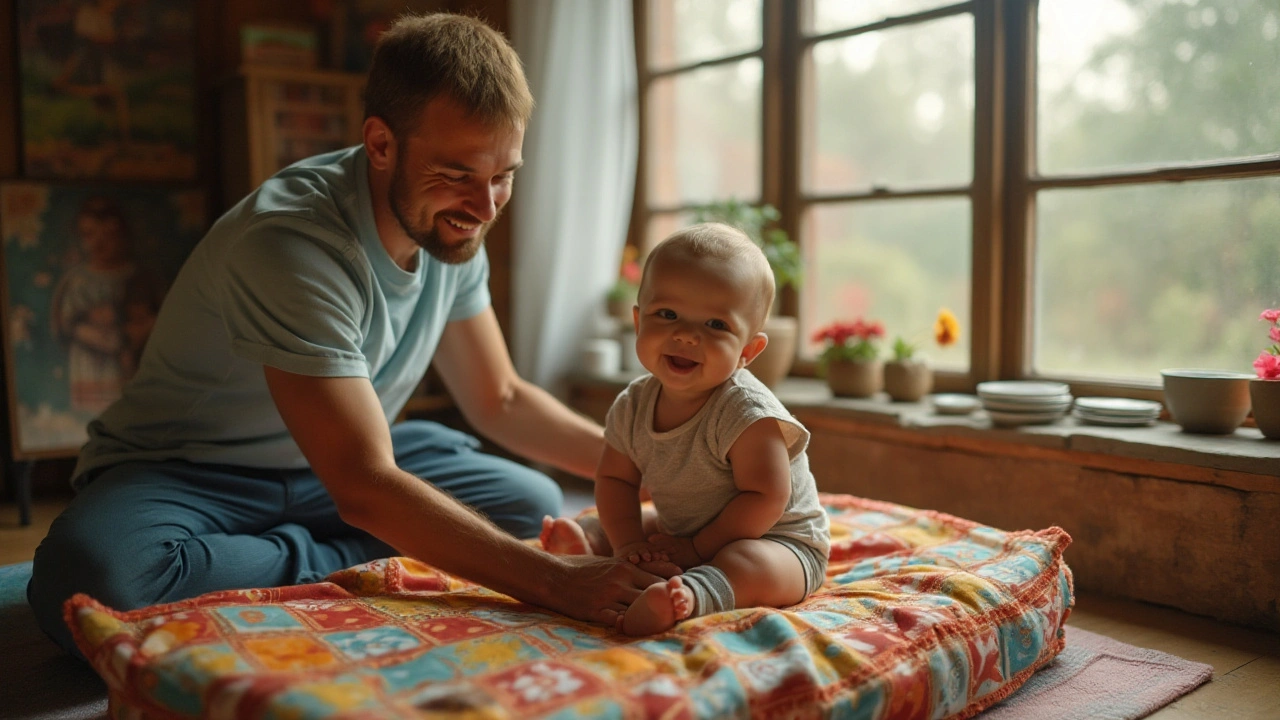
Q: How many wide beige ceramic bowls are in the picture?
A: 1